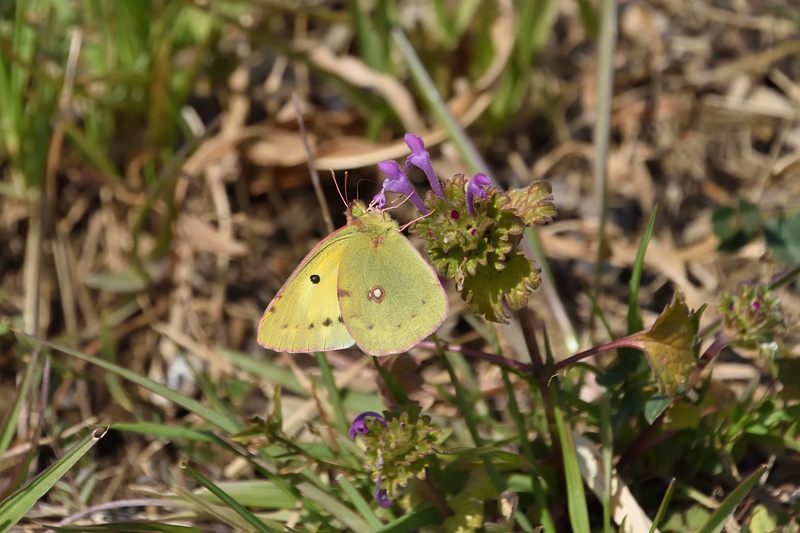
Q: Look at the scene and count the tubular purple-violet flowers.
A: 5